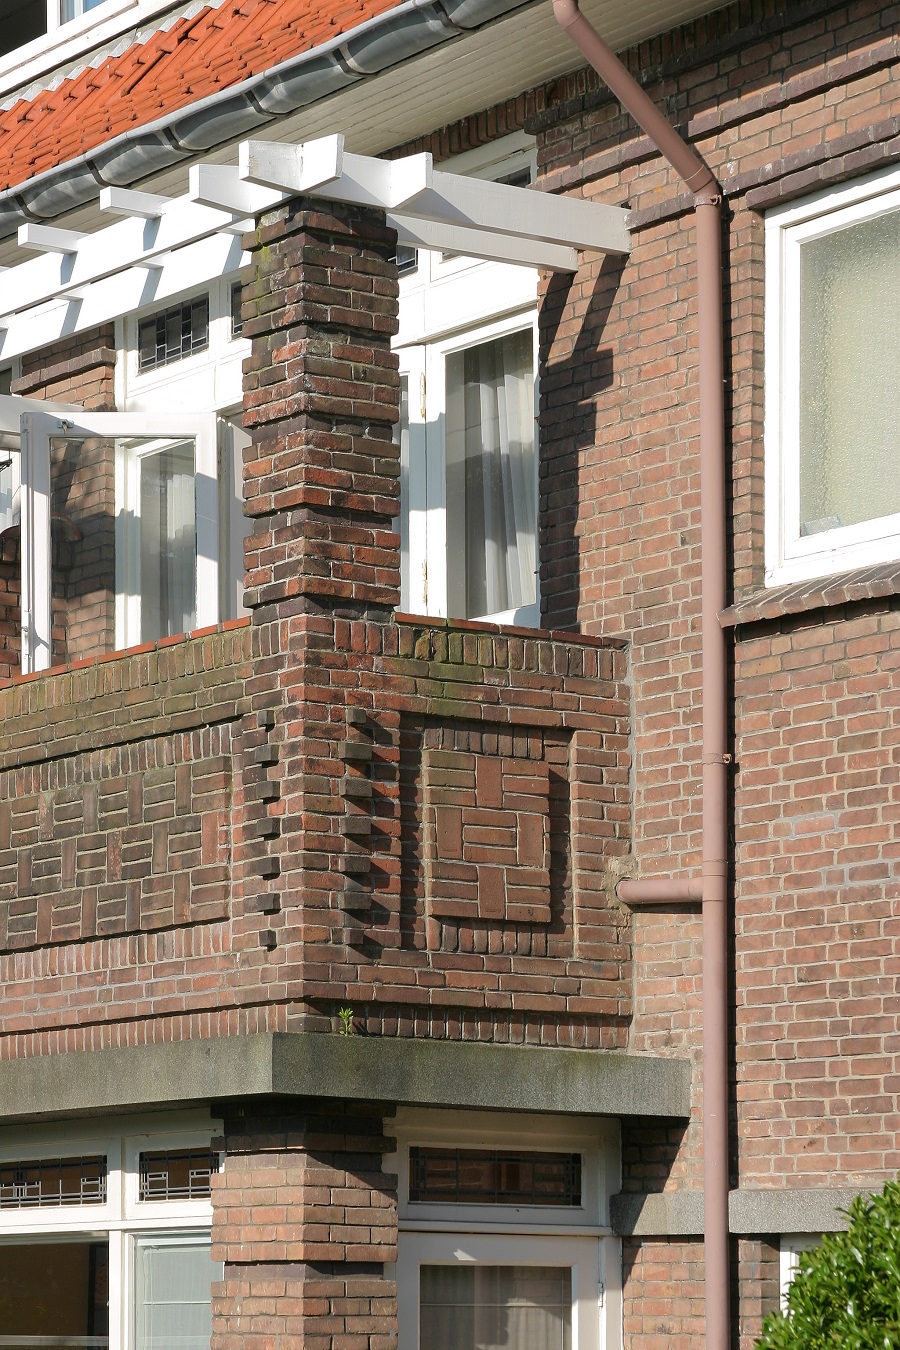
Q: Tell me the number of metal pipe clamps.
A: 2